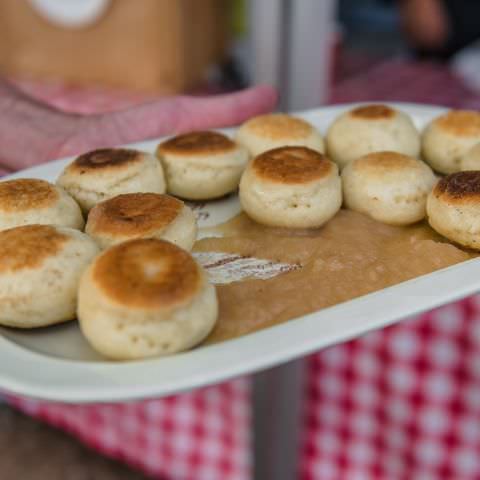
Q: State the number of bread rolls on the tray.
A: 12